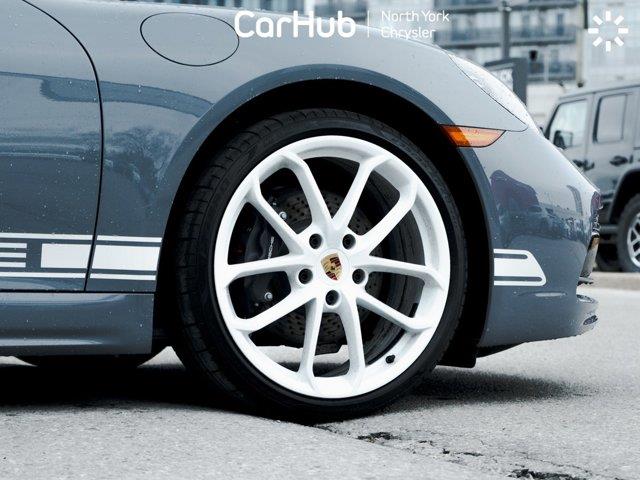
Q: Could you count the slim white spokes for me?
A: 10